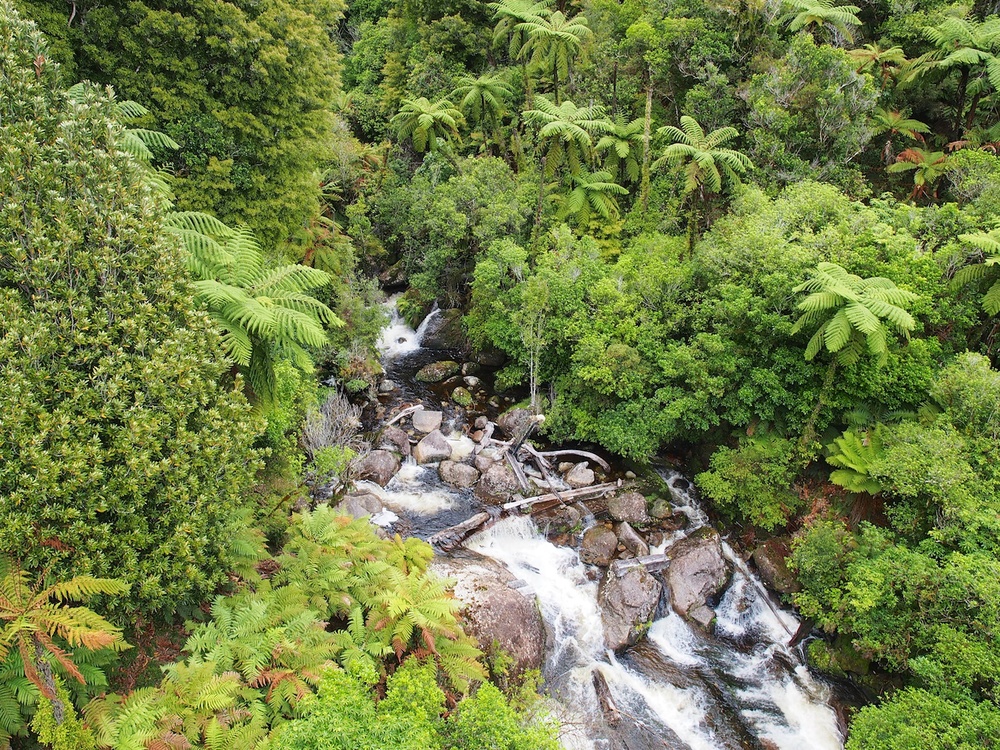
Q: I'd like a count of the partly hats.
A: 0